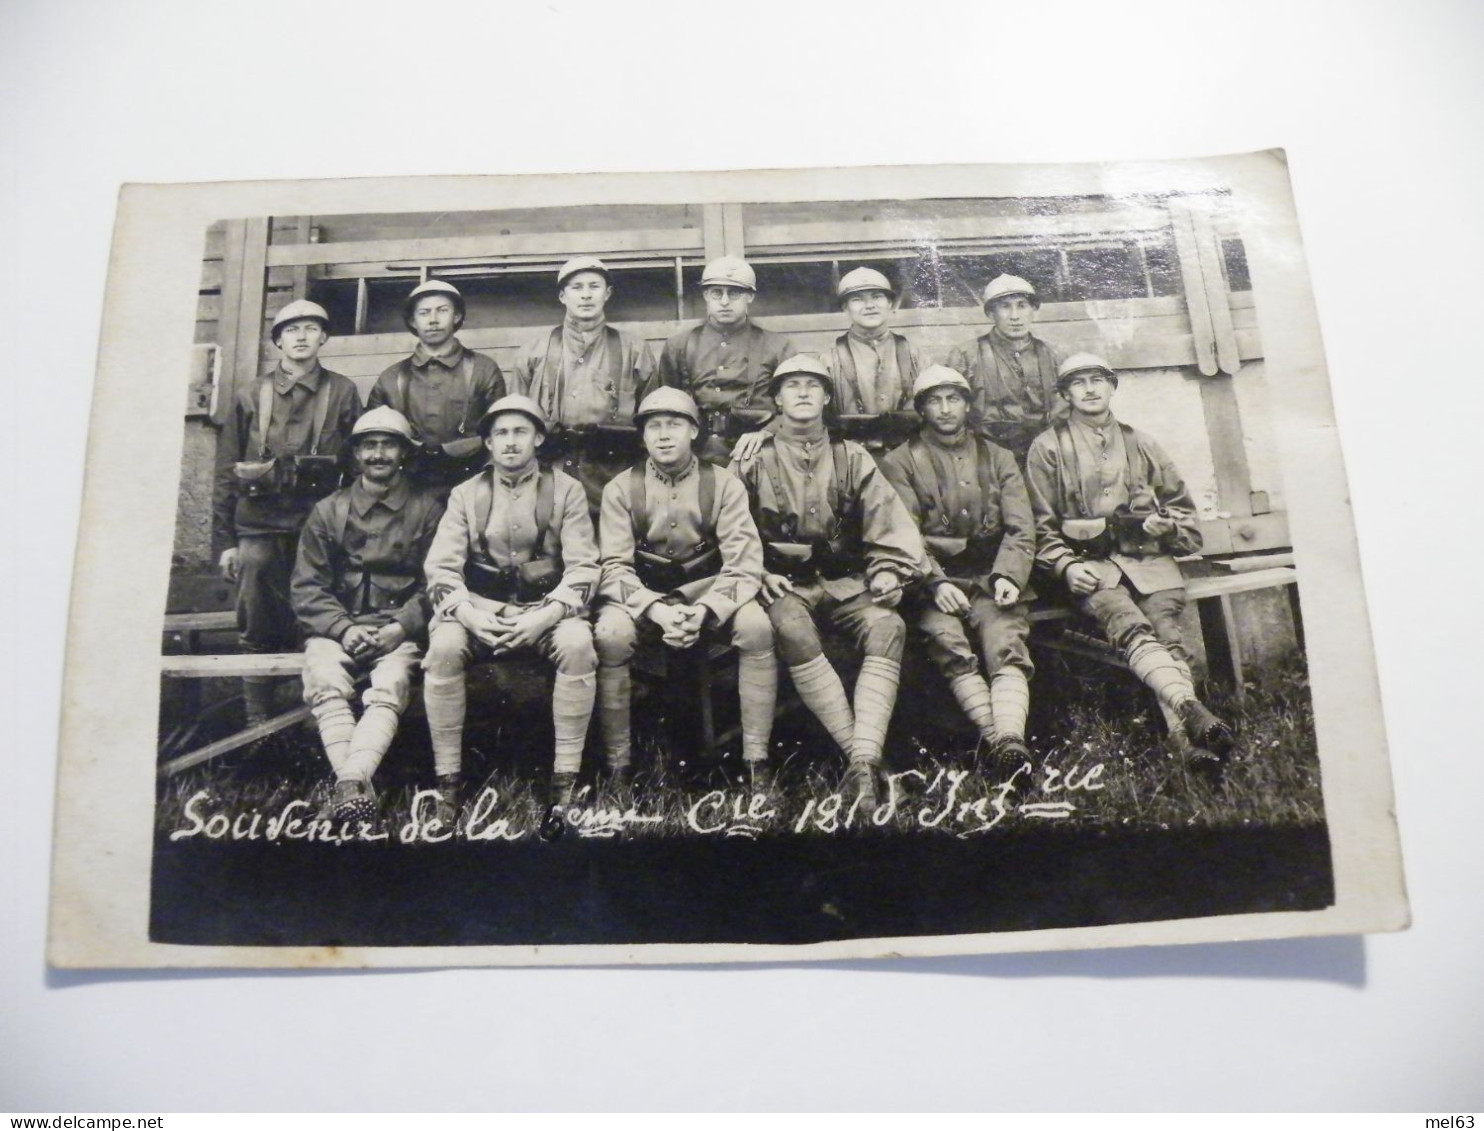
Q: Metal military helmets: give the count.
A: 12